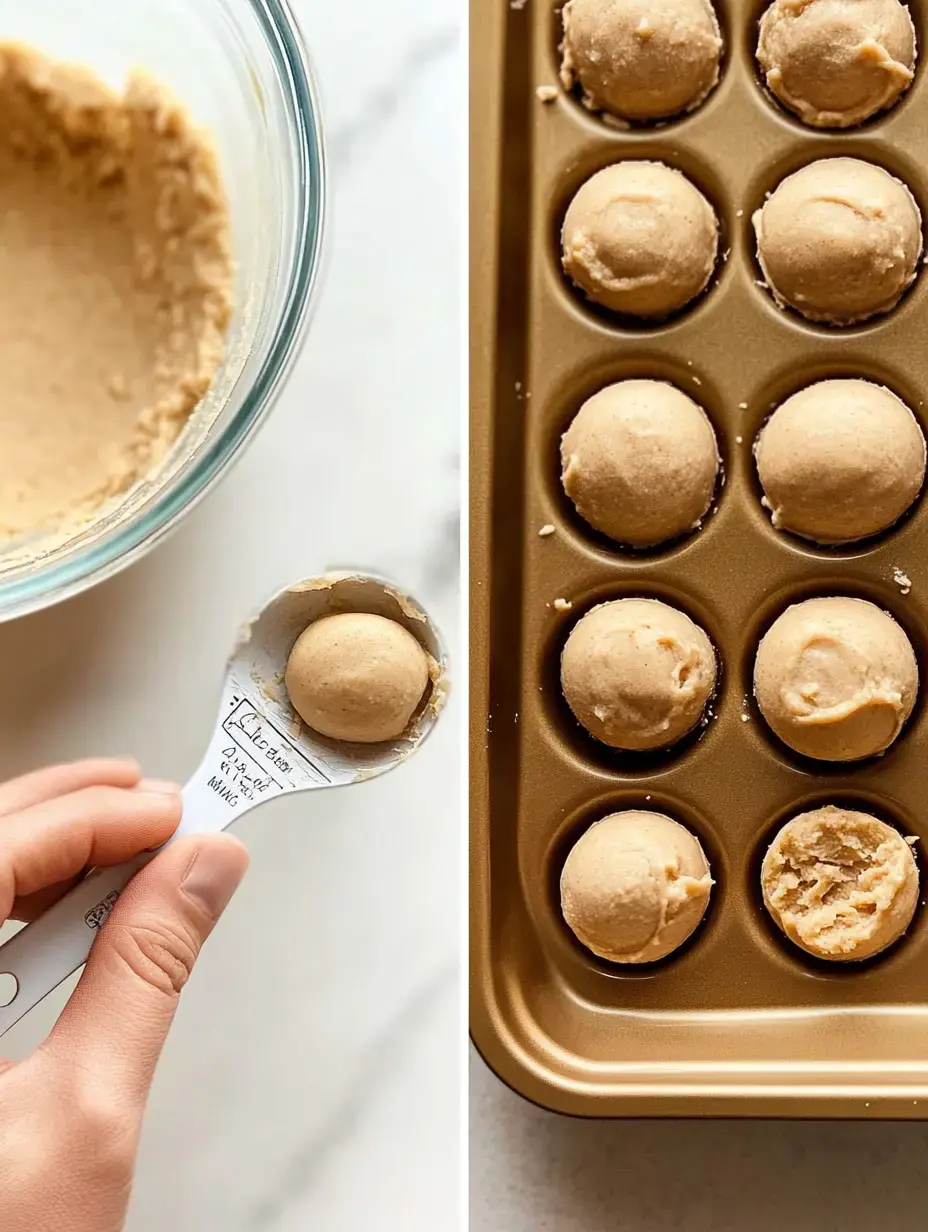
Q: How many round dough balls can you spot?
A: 11